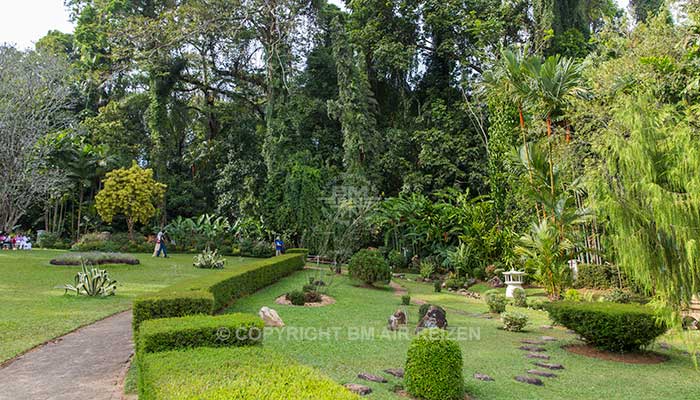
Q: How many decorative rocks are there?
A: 3